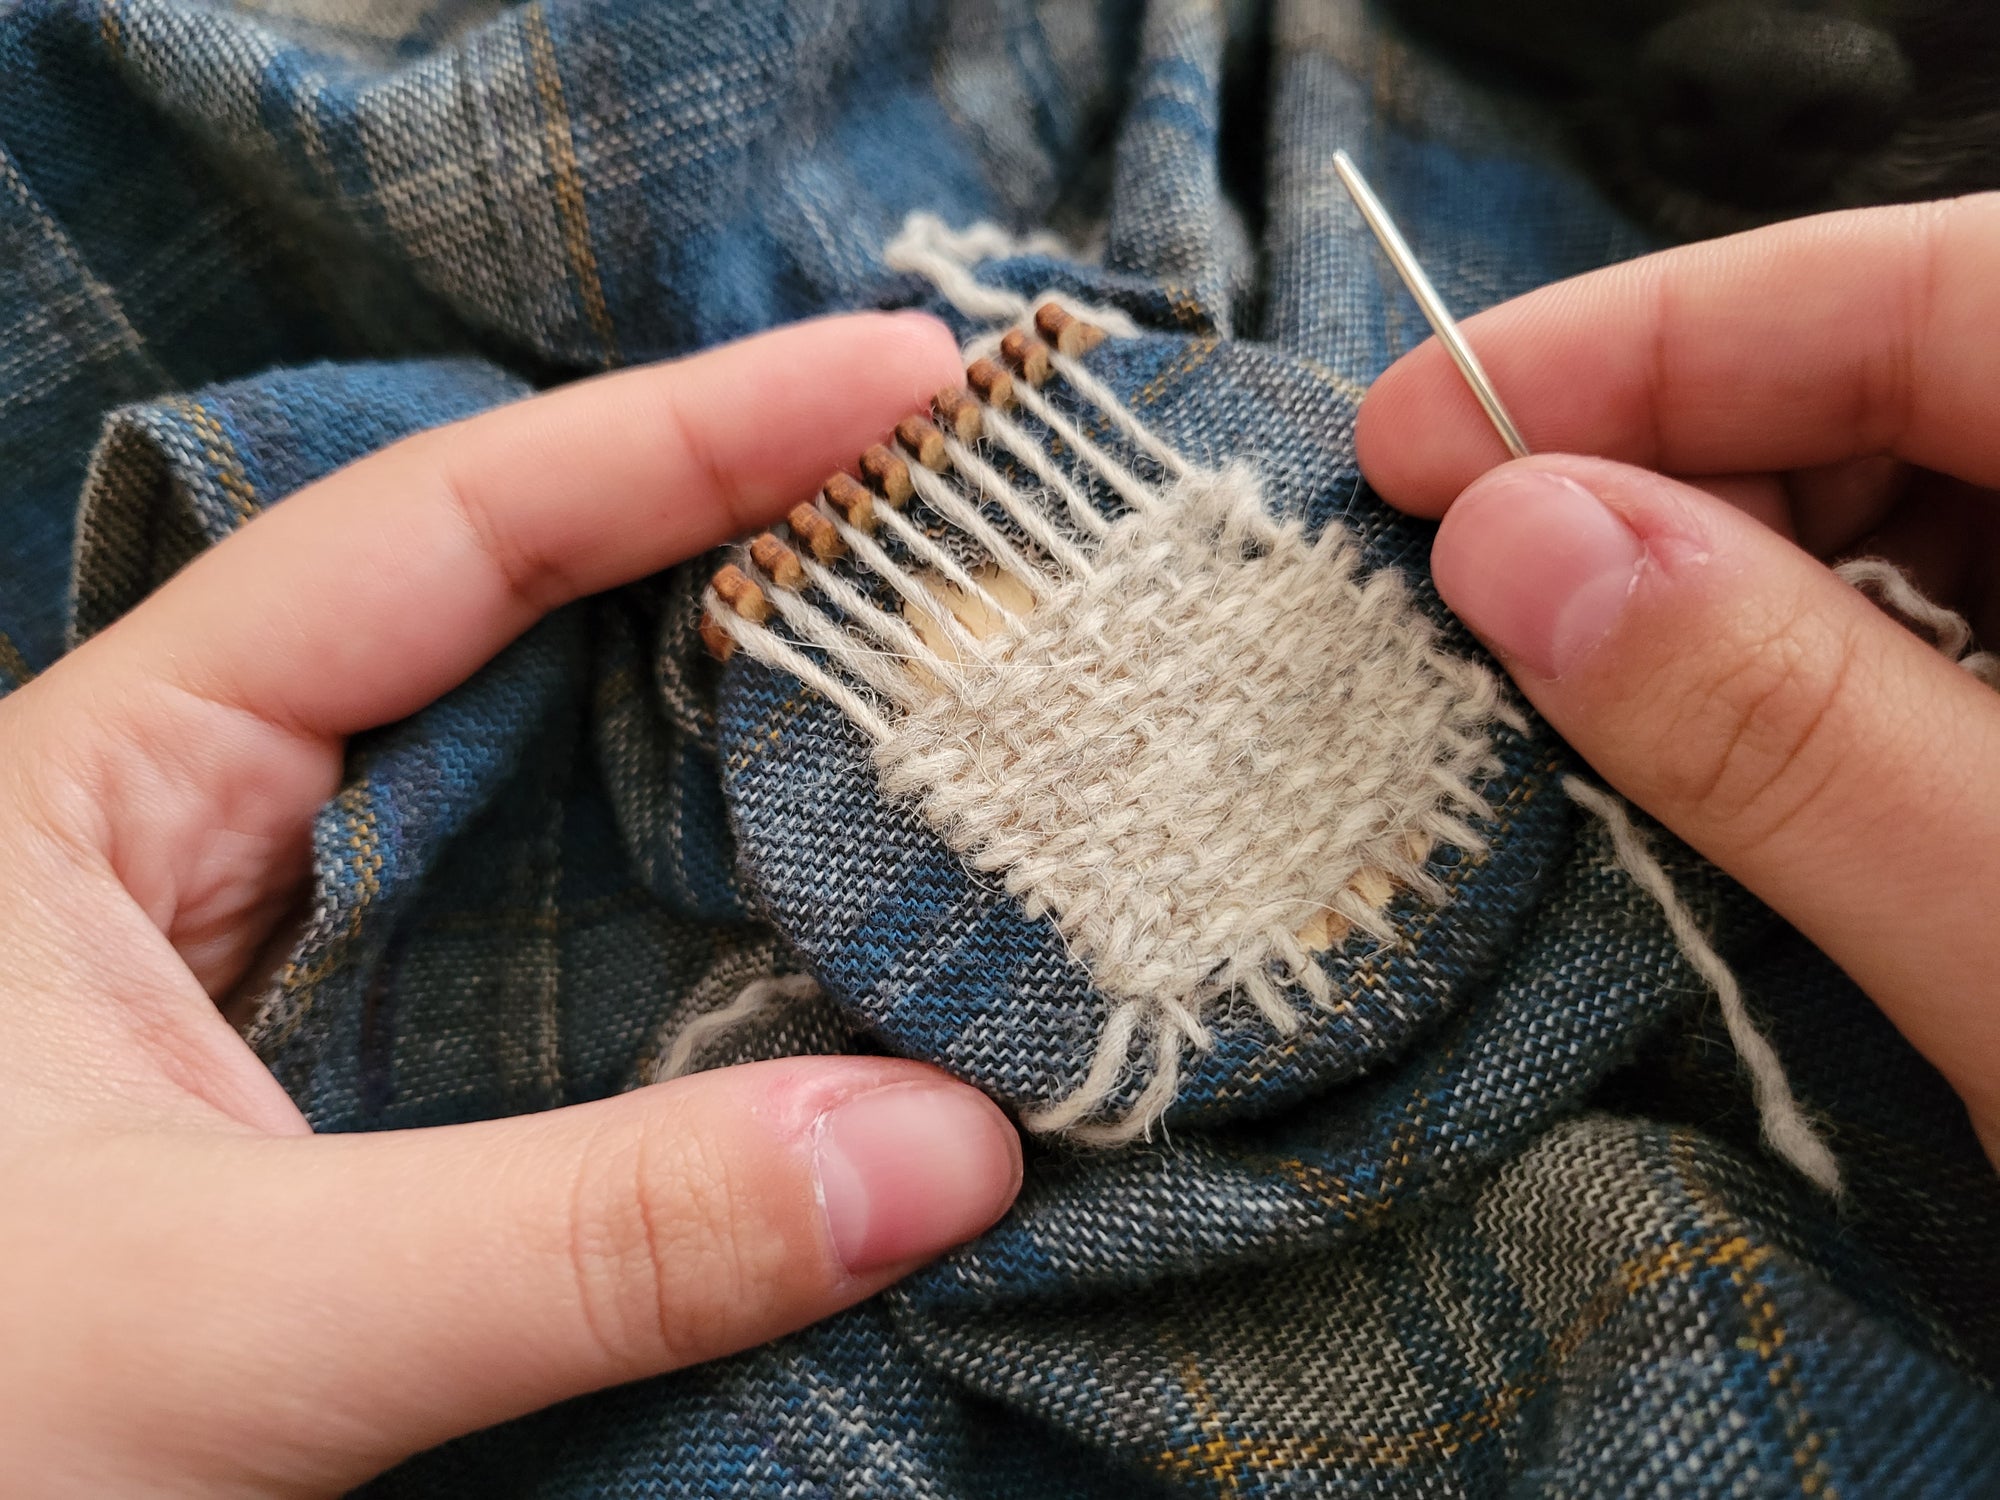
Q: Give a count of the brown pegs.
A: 10